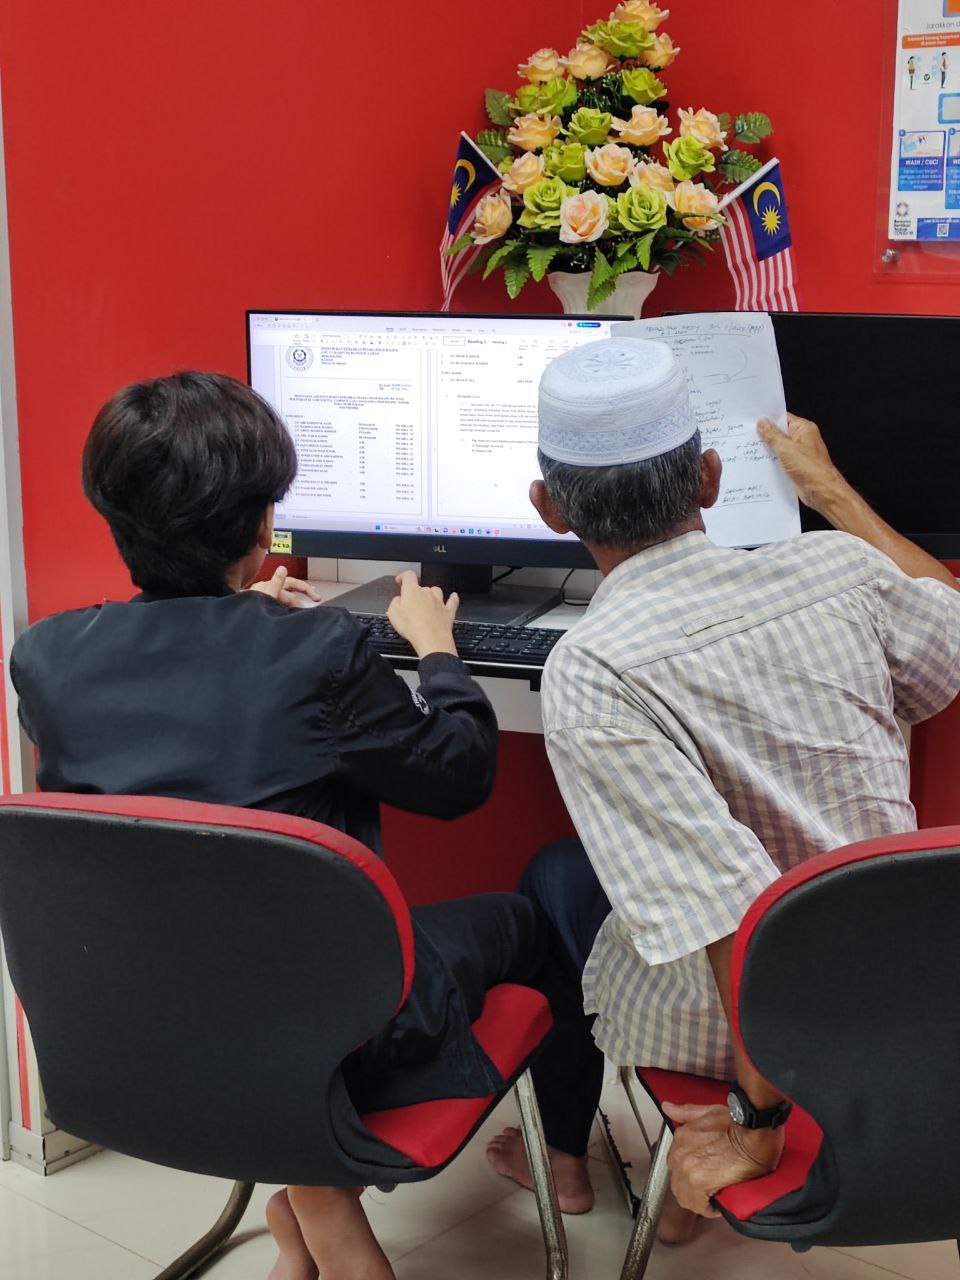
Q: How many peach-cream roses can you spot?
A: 13